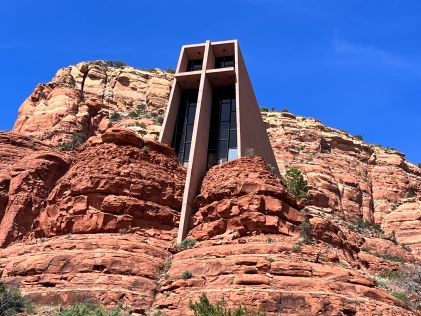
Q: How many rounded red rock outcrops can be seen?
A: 2